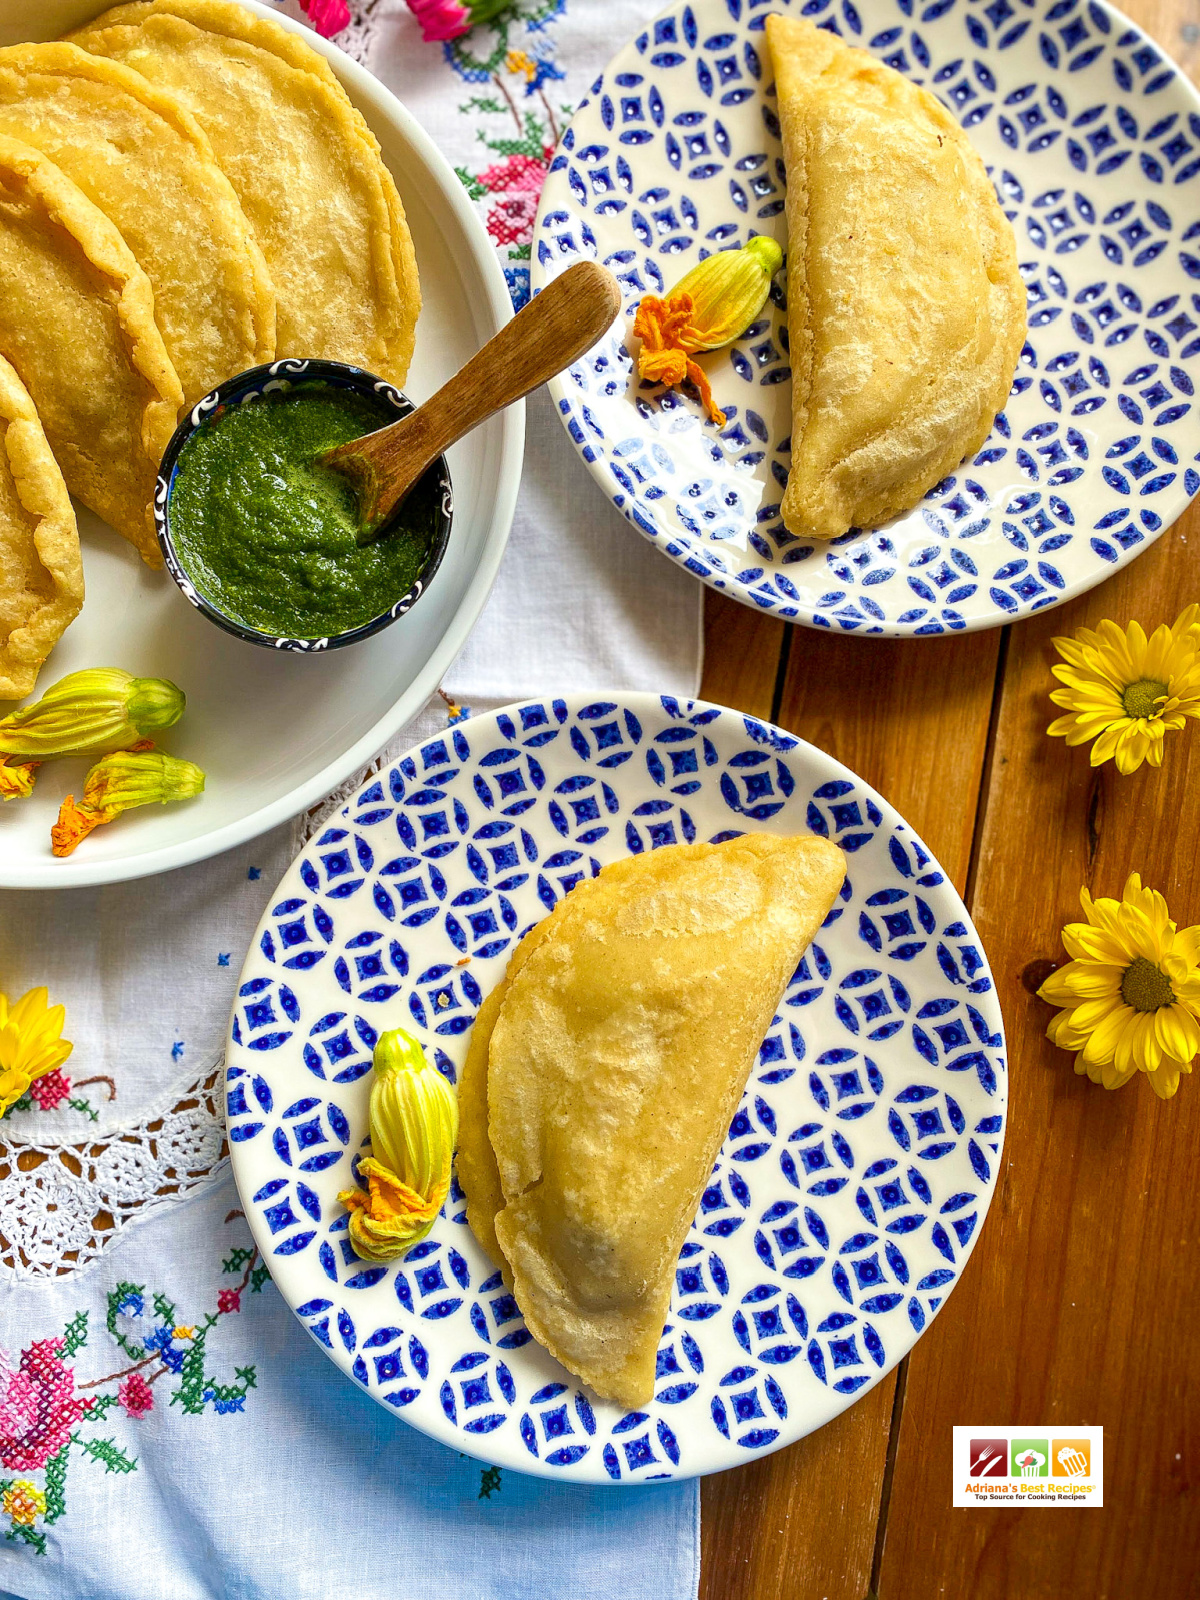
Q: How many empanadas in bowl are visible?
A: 4